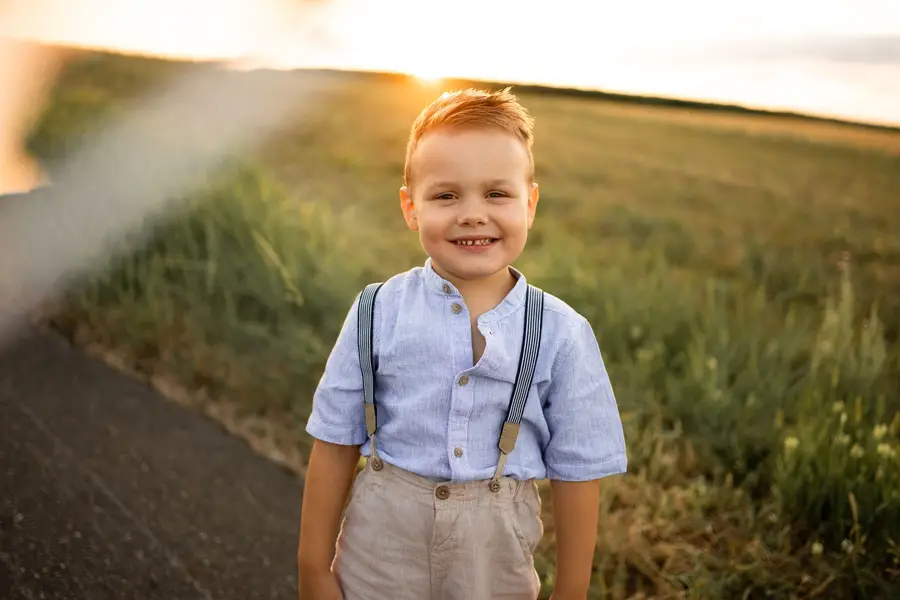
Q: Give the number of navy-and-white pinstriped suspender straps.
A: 2